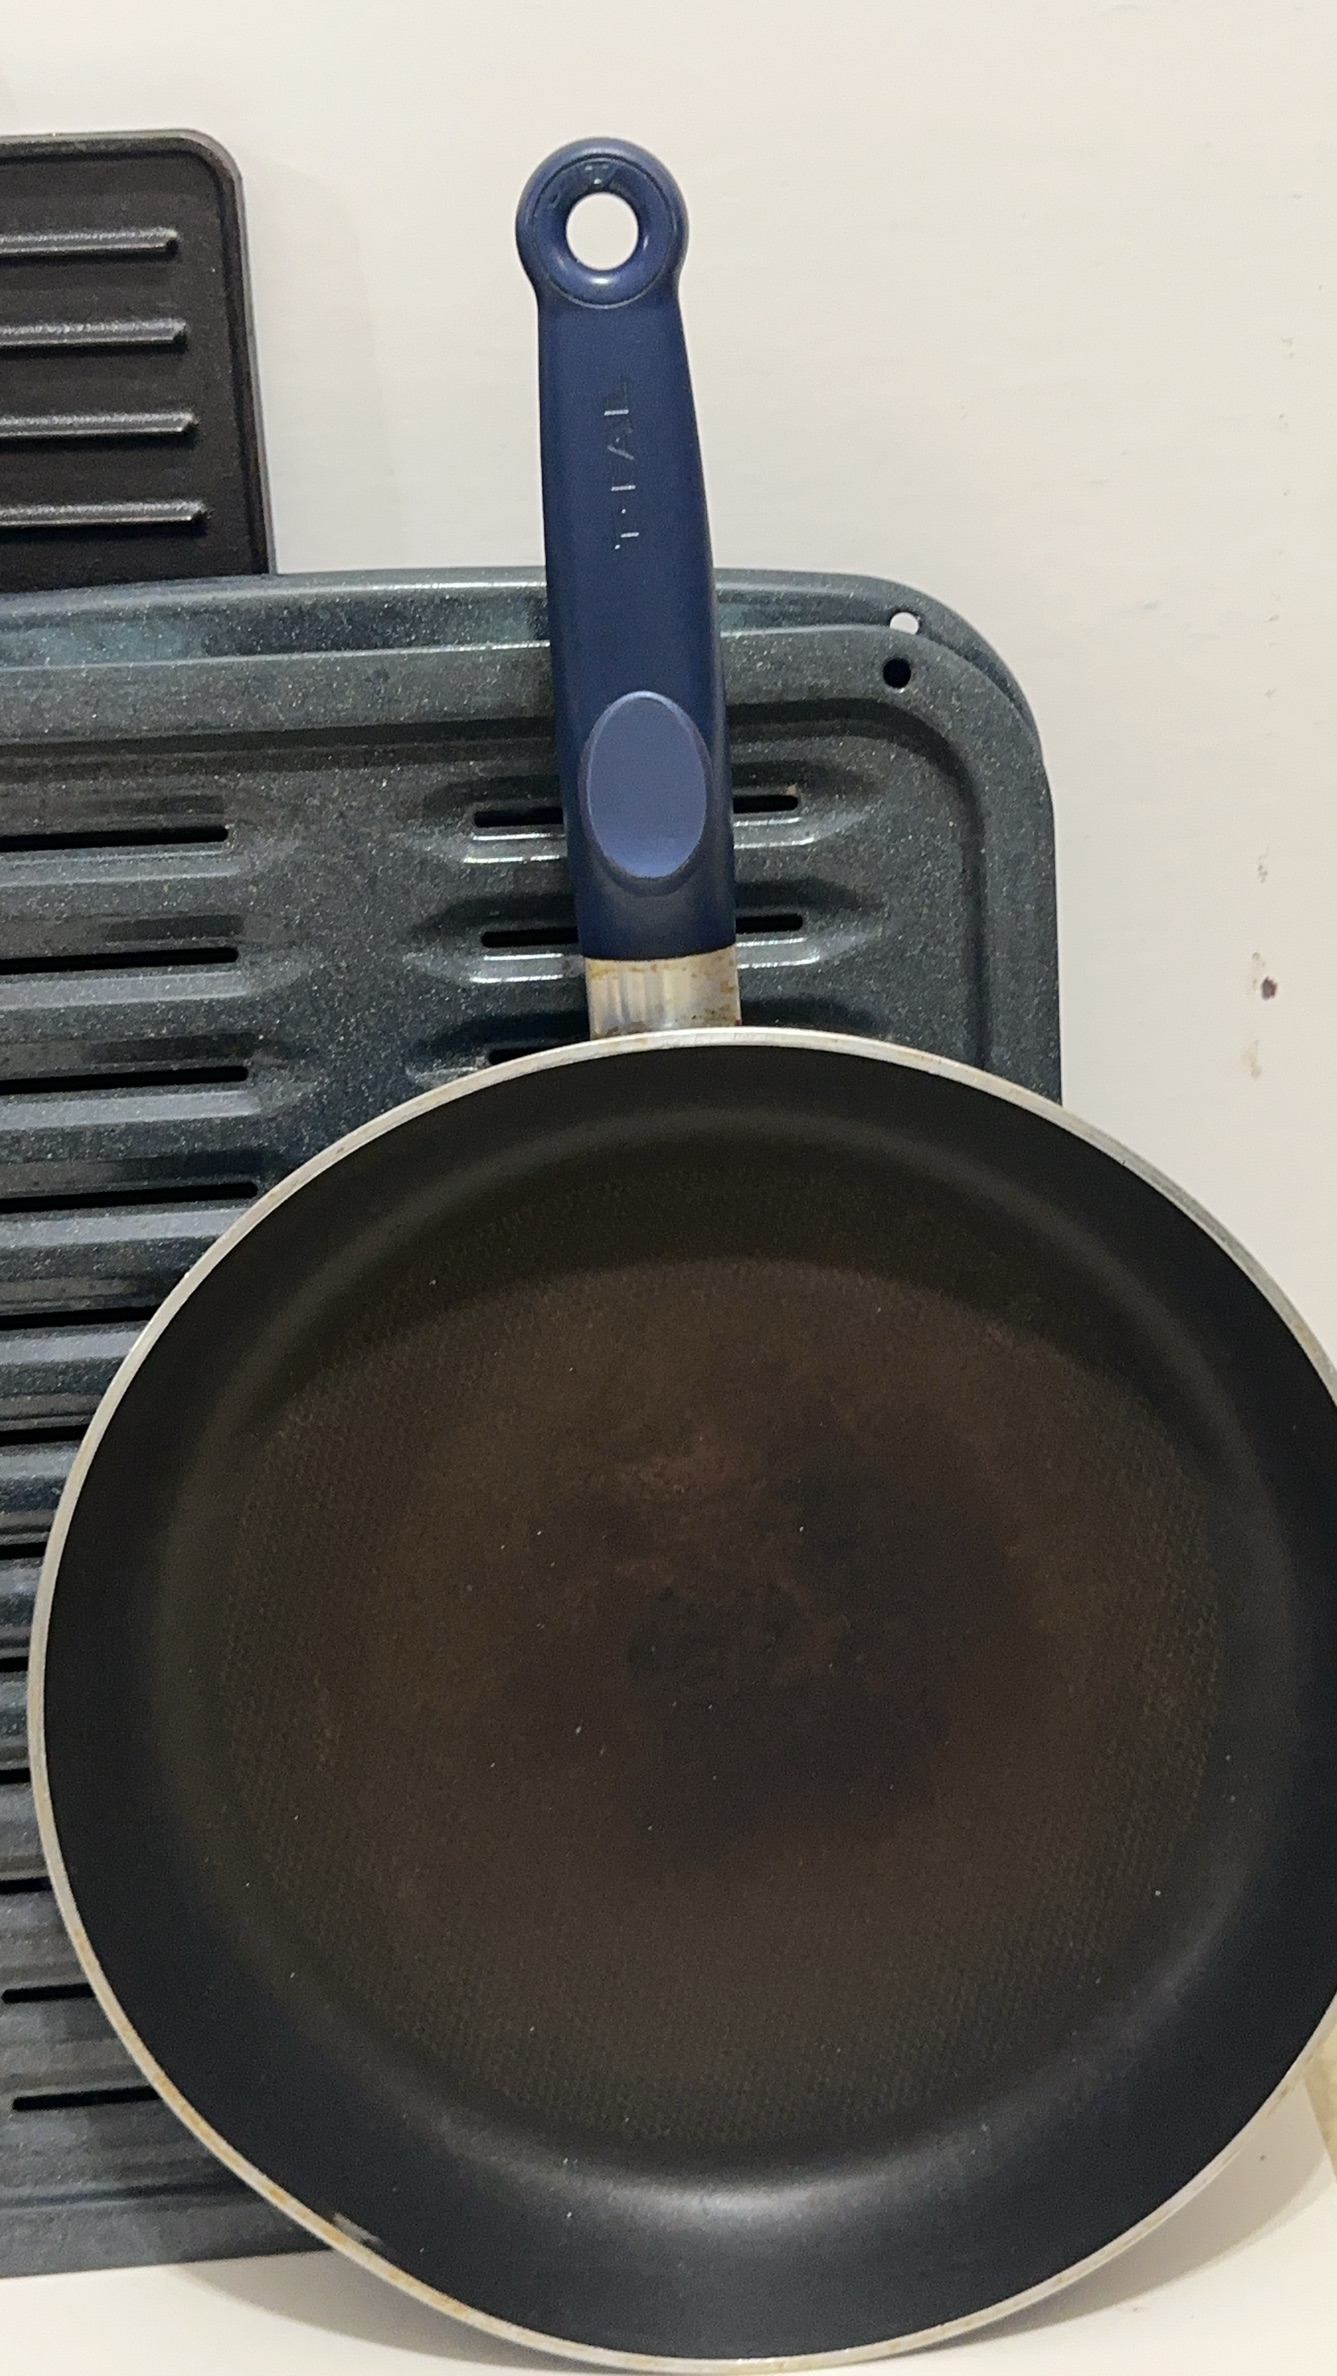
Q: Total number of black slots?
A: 15